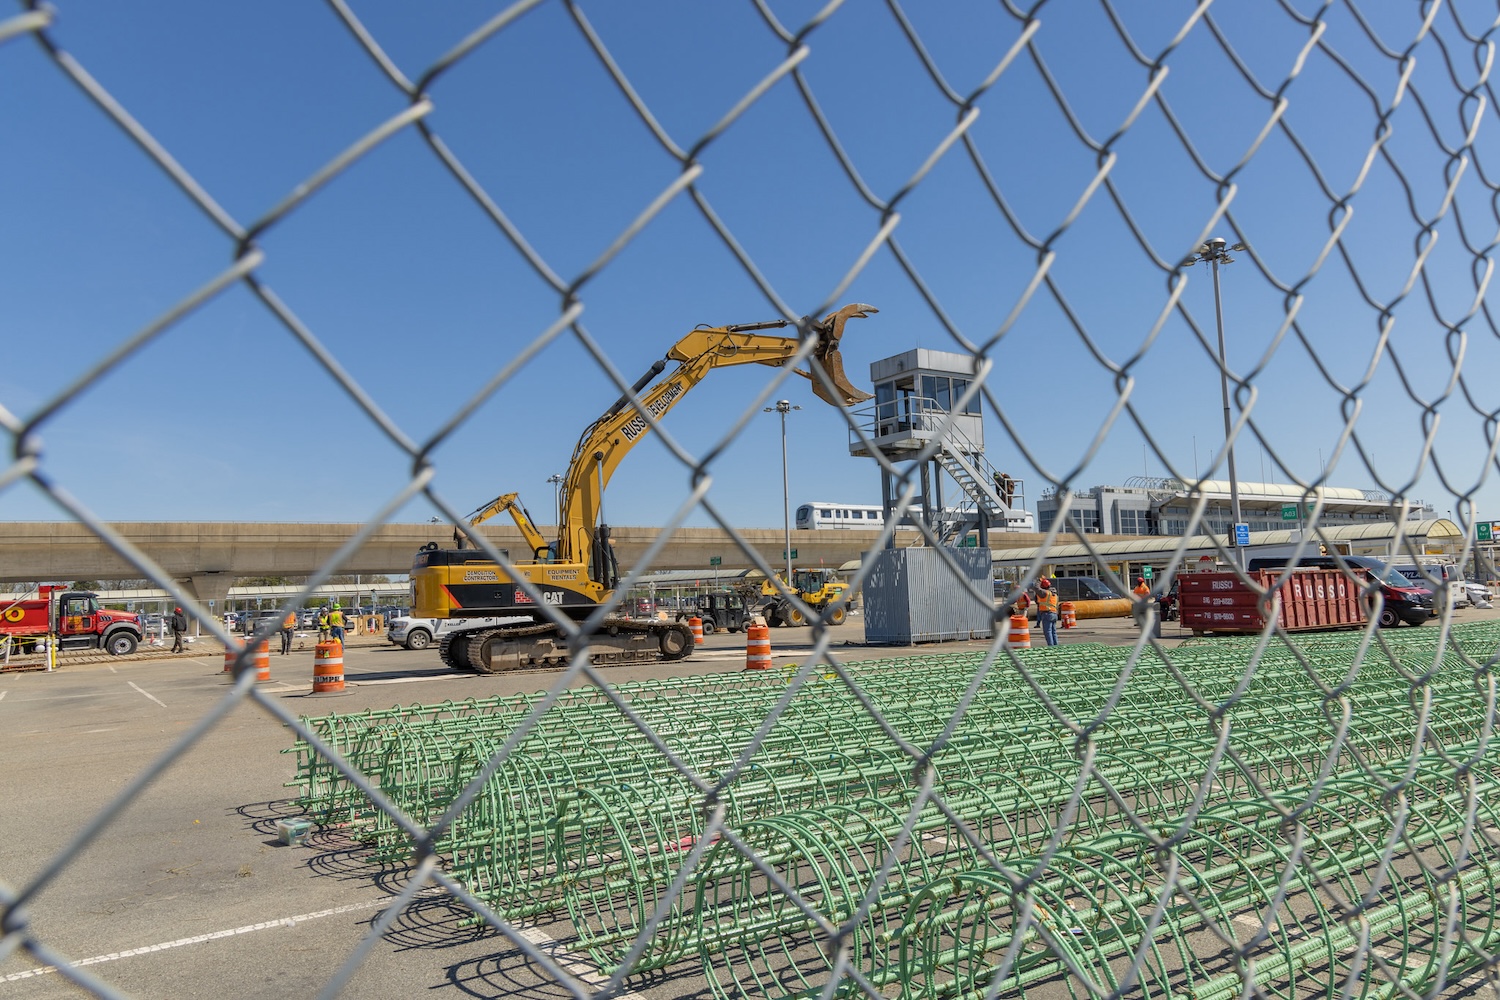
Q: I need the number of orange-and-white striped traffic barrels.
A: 7